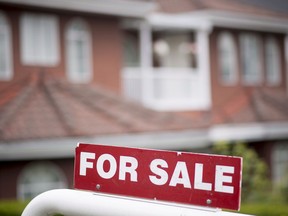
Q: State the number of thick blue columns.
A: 0